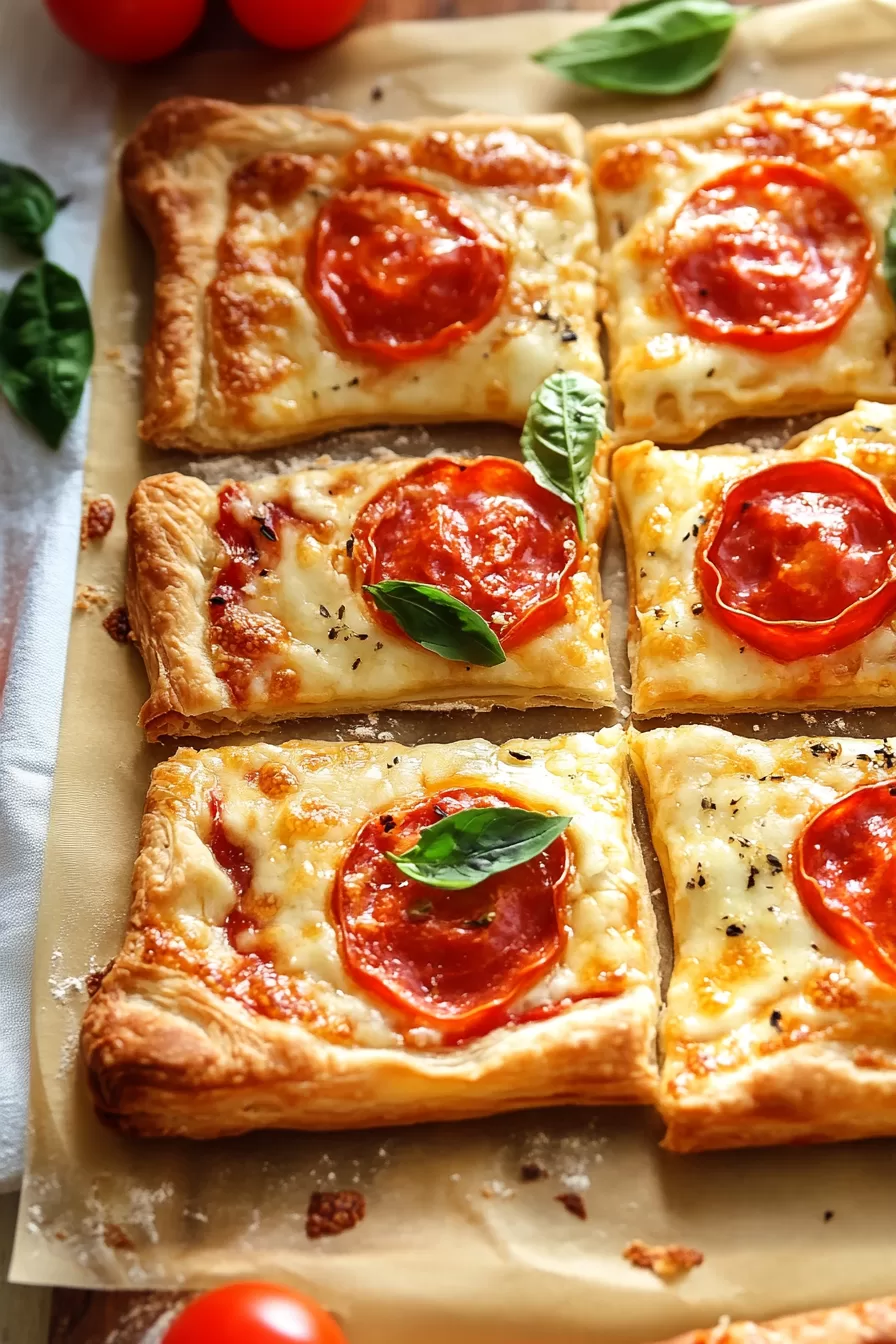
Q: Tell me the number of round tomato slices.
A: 6